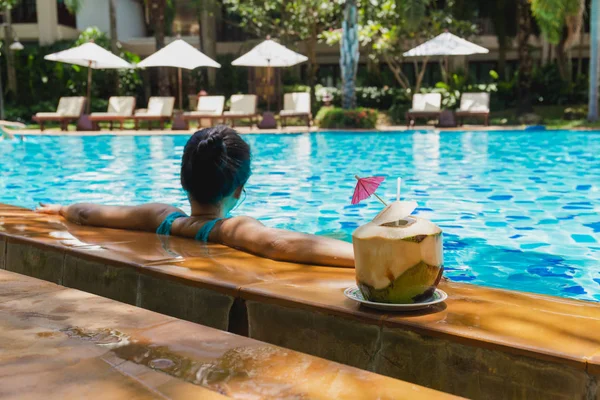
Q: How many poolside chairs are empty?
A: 8